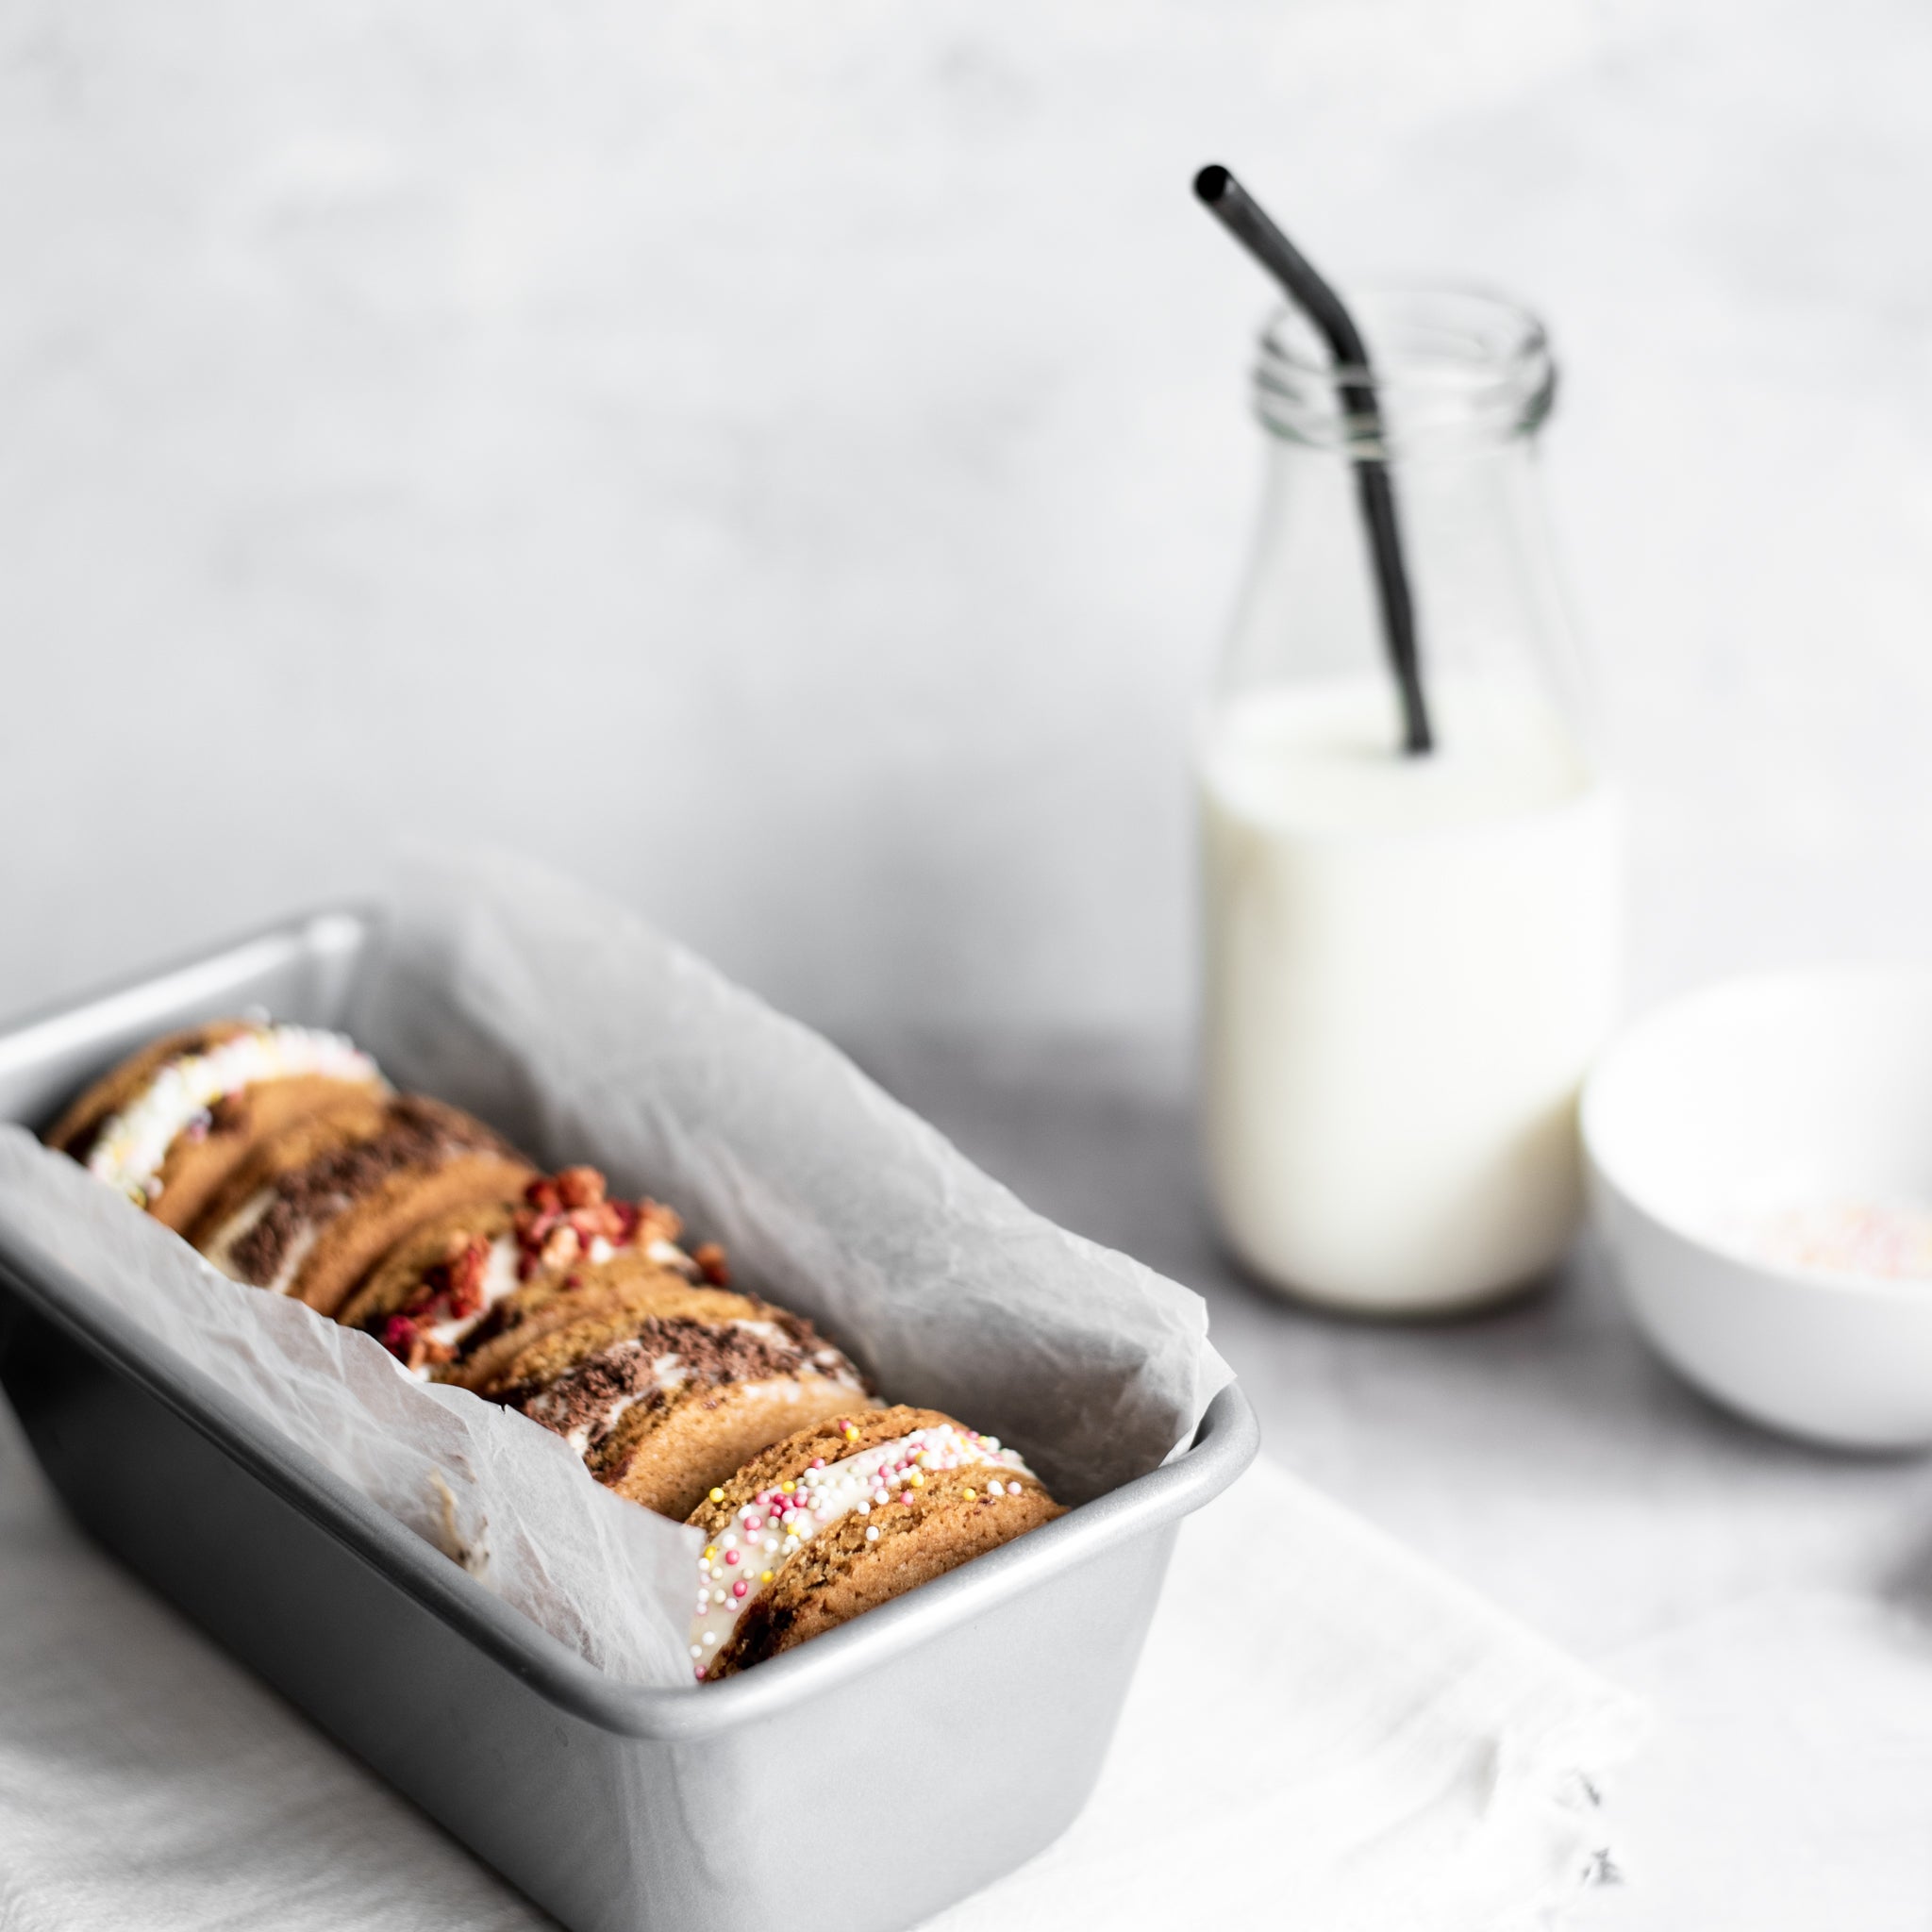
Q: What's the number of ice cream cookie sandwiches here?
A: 5